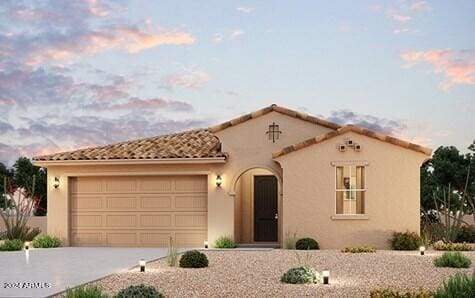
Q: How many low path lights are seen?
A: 5